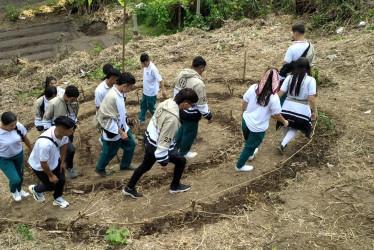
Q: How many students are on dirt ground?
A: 14